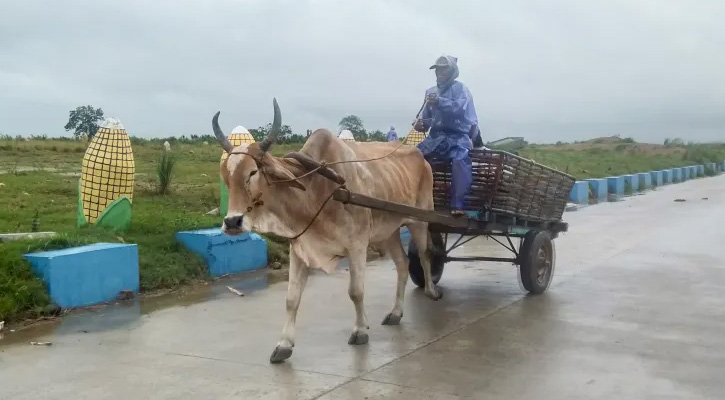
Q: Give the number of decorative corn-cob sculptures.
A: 4